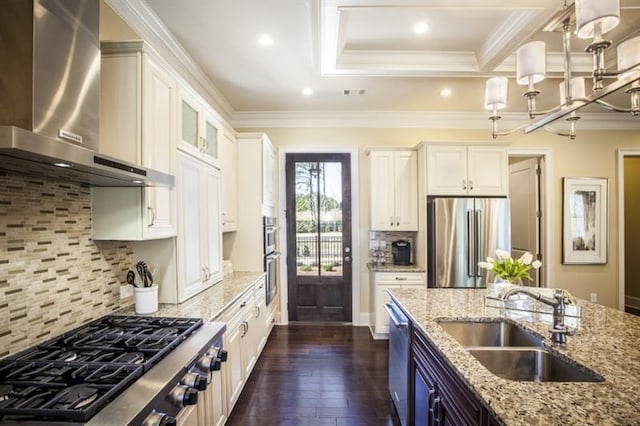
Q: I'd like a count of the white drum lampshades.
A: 5